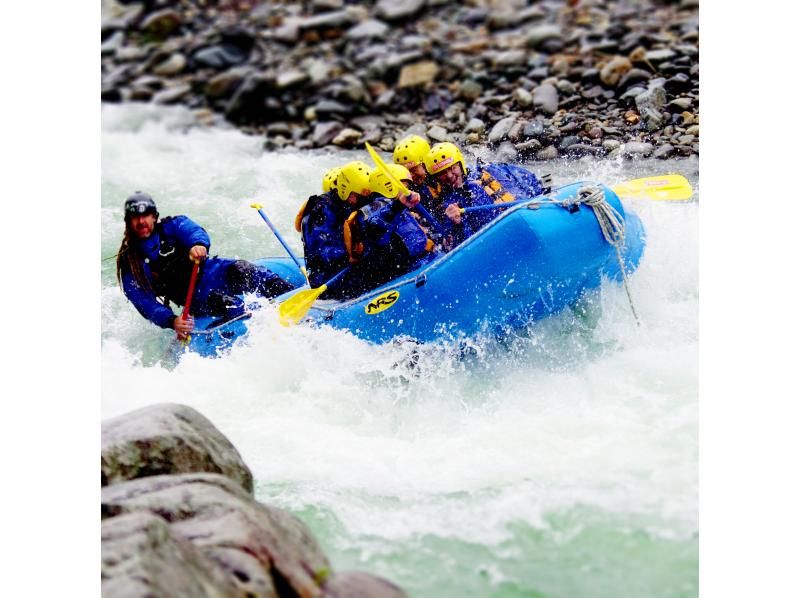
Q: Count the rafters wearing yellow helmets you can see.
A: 5